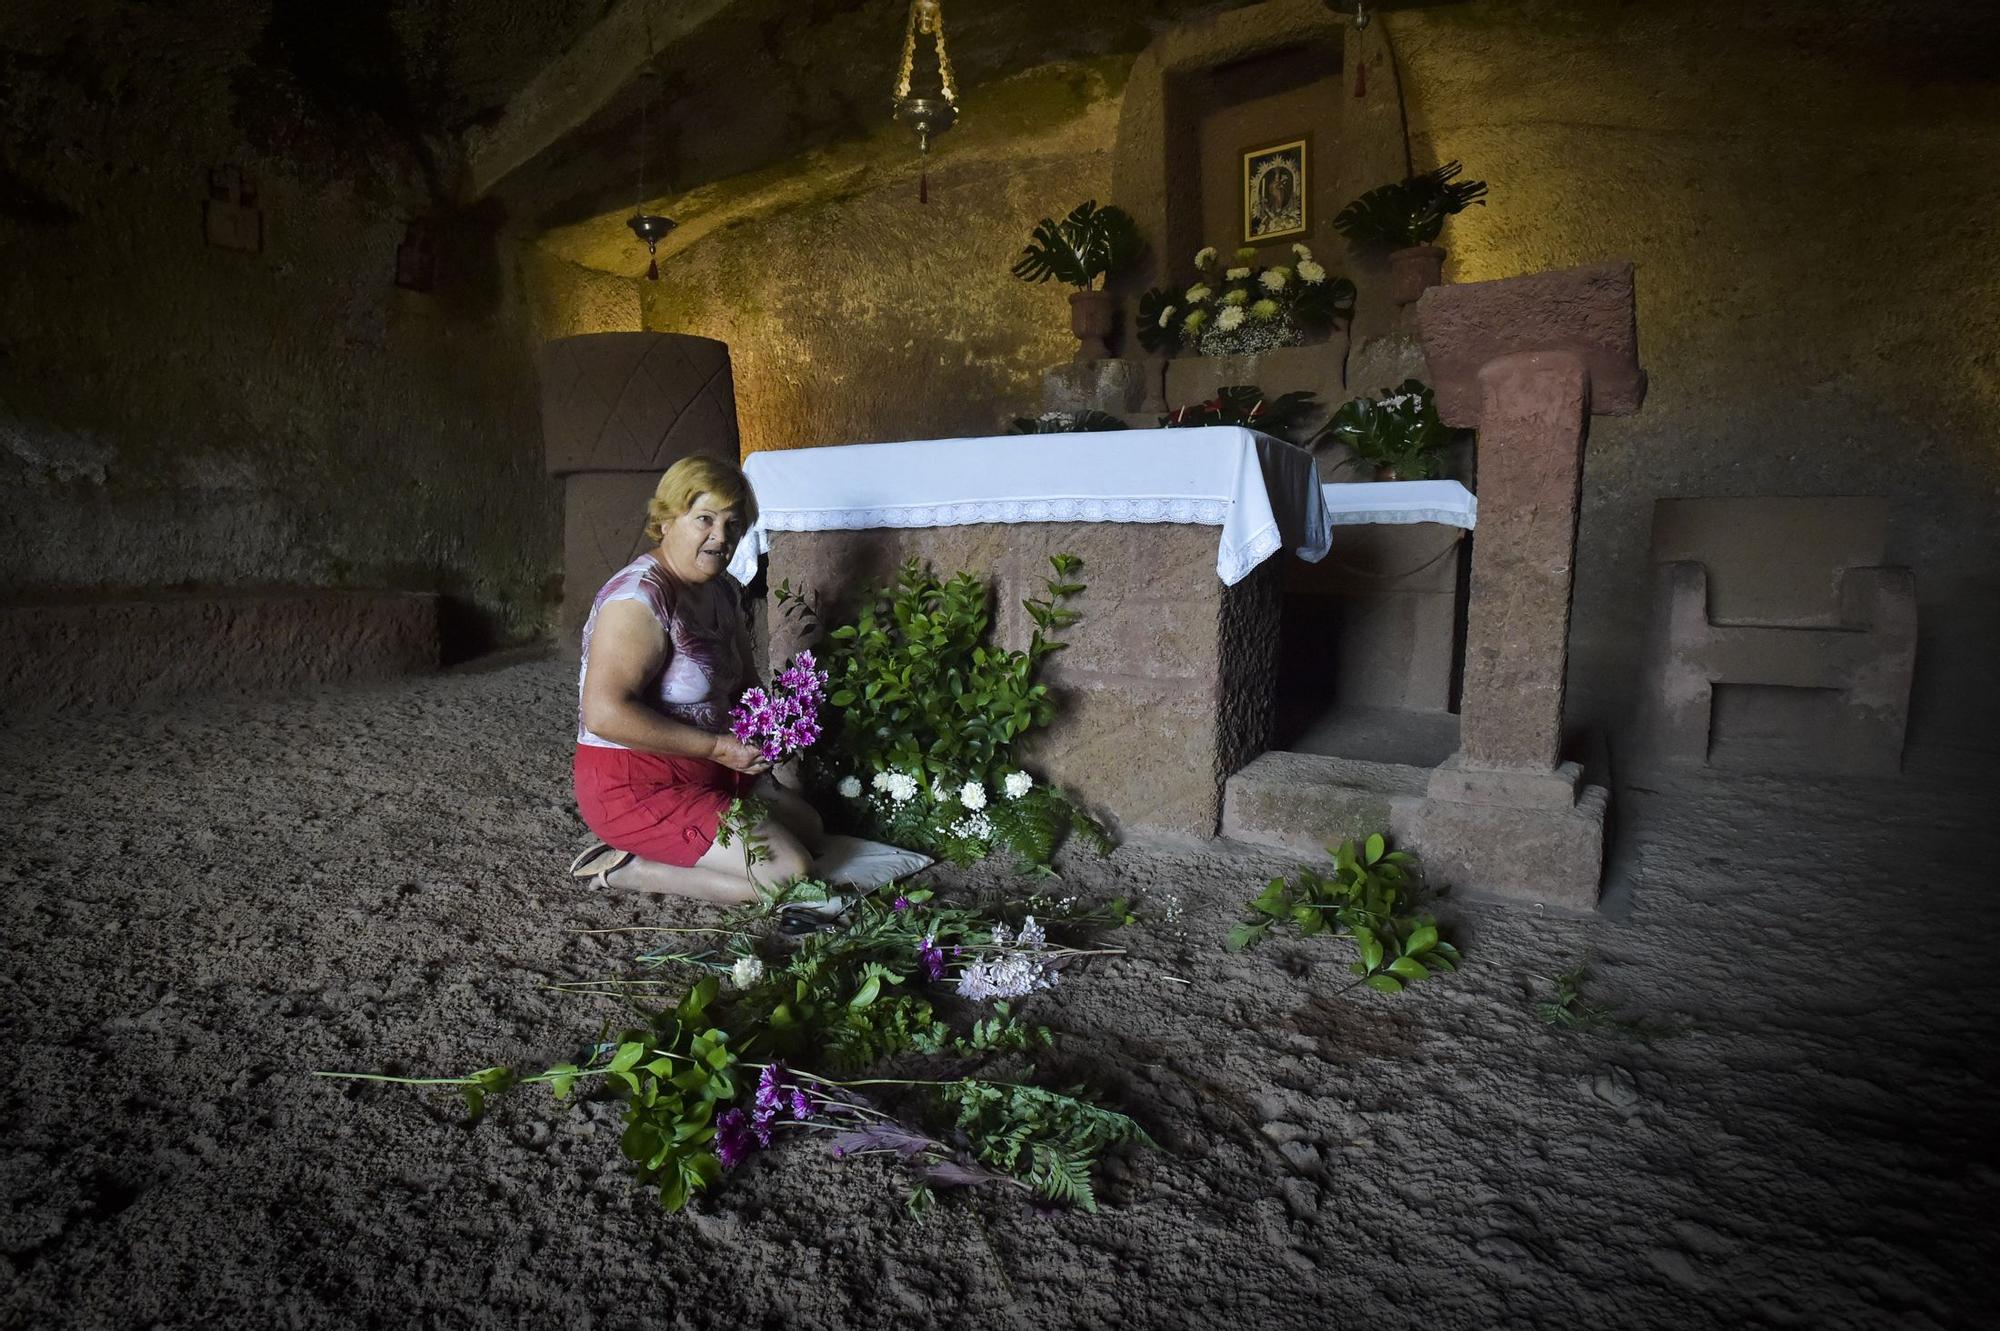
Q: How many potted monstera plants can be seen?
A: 2